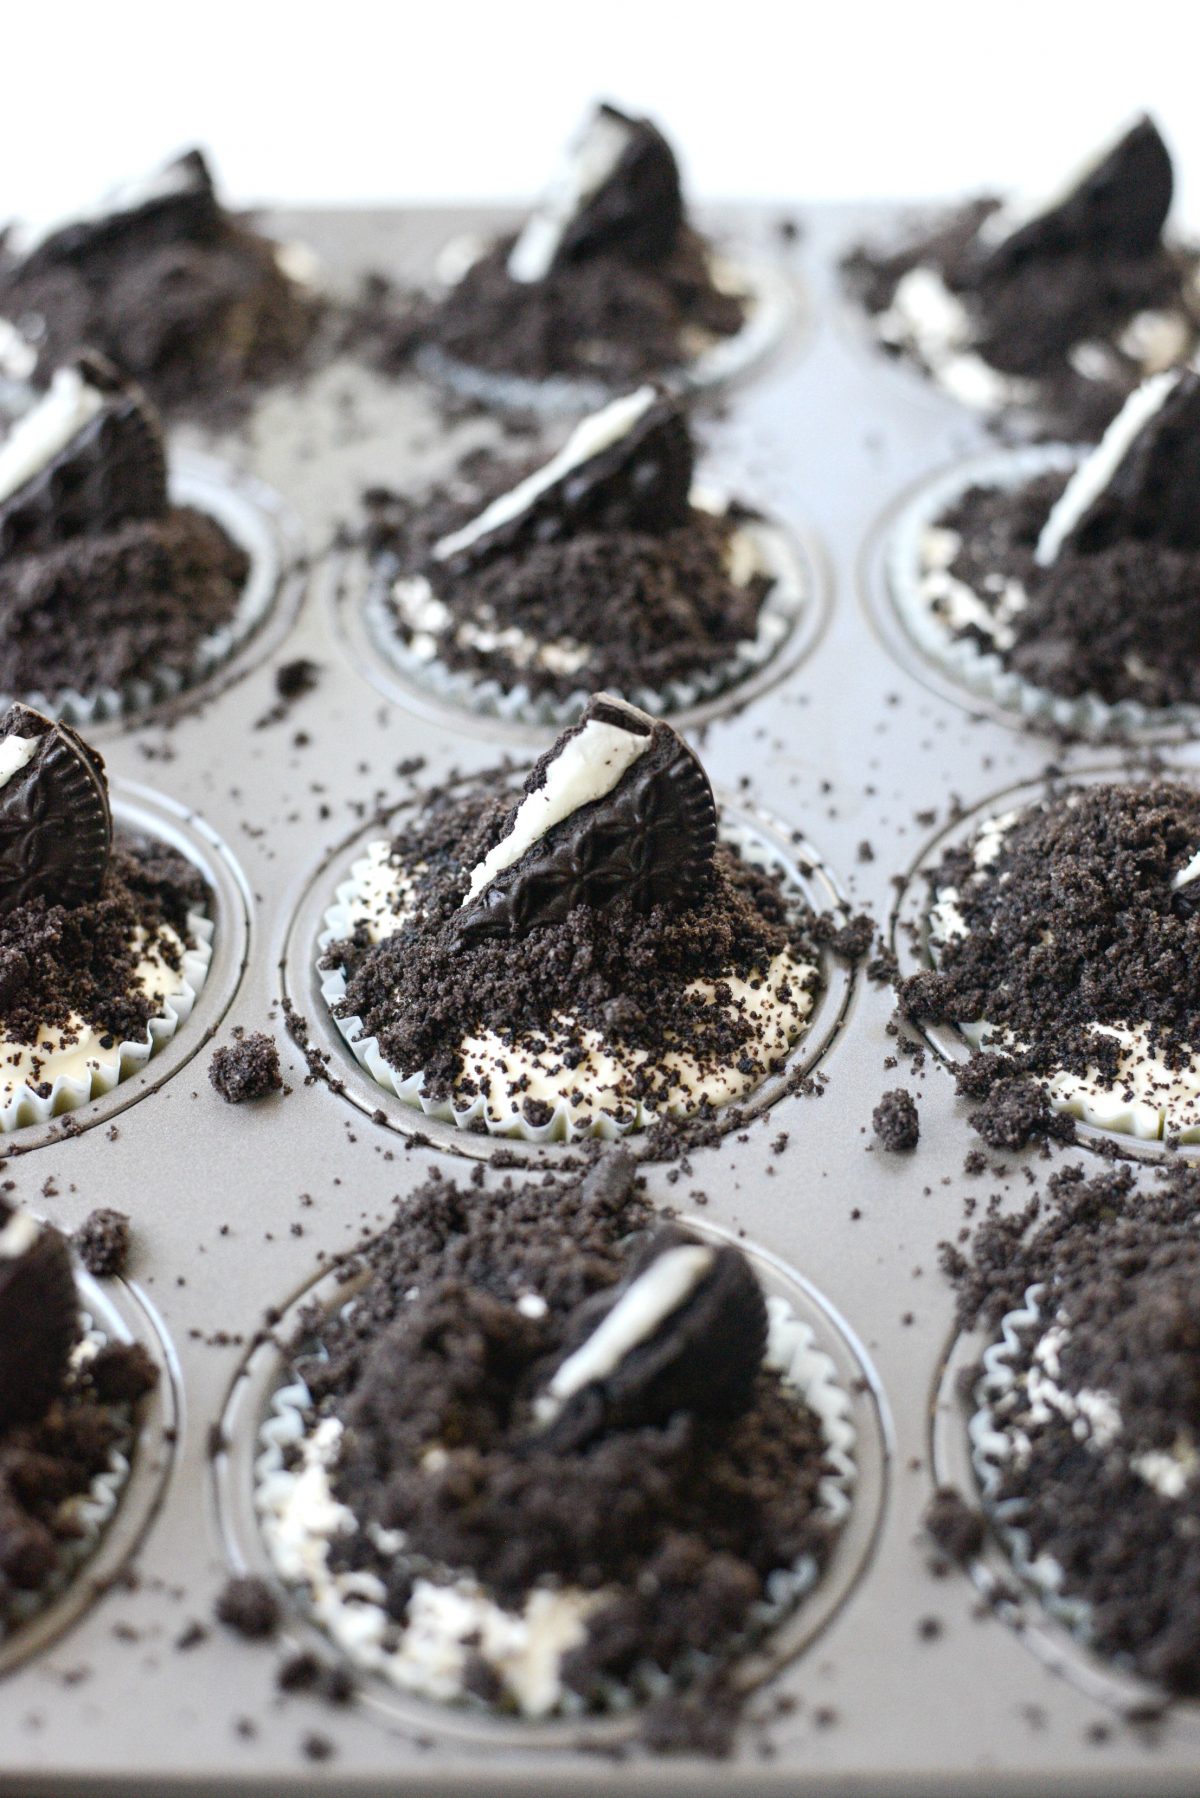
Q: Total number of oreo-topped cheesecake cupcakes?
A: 12